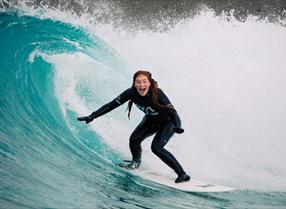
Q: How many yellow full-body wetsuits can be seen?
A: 0